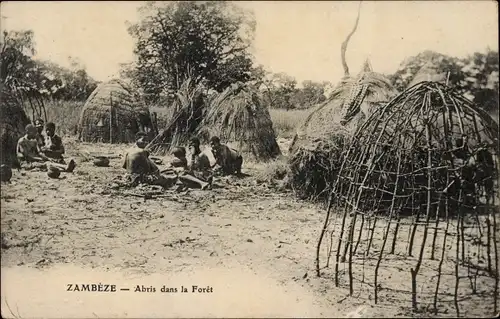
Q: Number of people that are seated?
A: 7